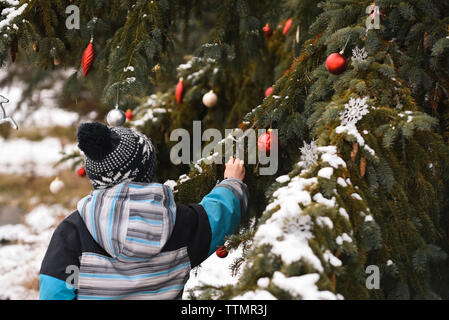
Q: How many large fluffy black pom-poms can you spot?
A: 1